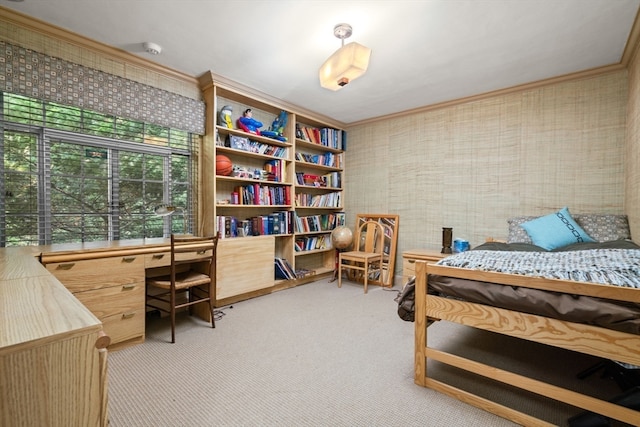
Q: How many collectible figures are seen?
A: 3